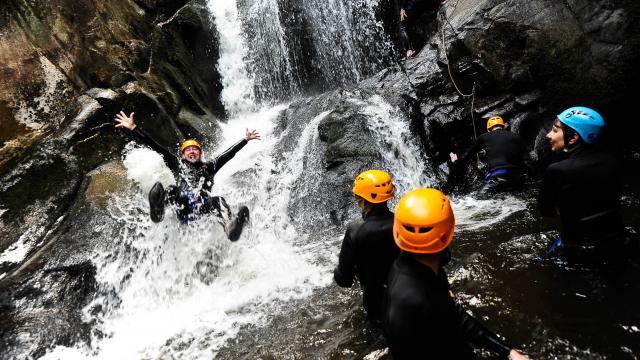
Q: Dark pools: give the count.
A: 1